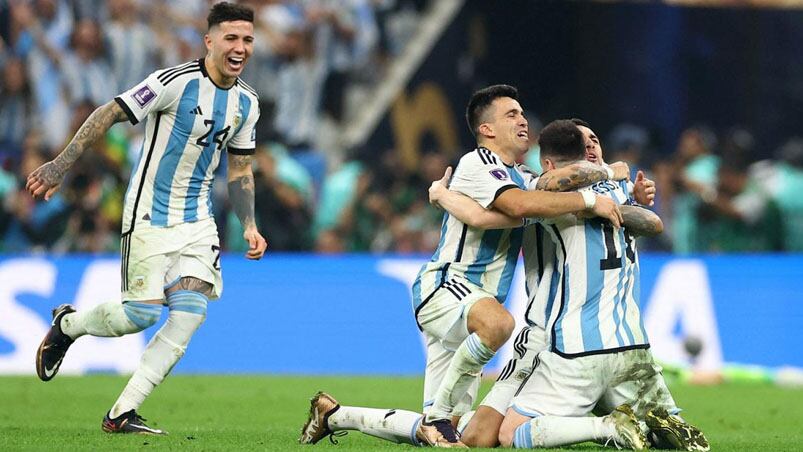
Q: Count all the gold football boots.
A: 2